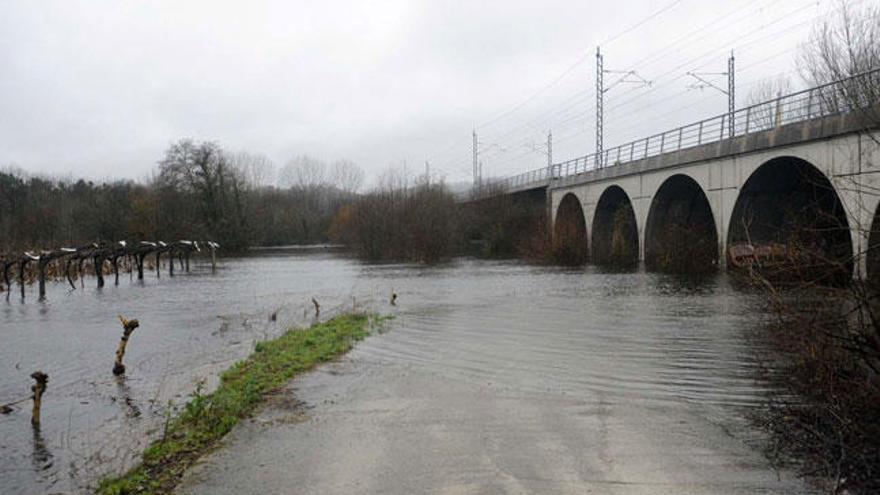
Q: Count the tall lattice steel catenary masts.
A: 4